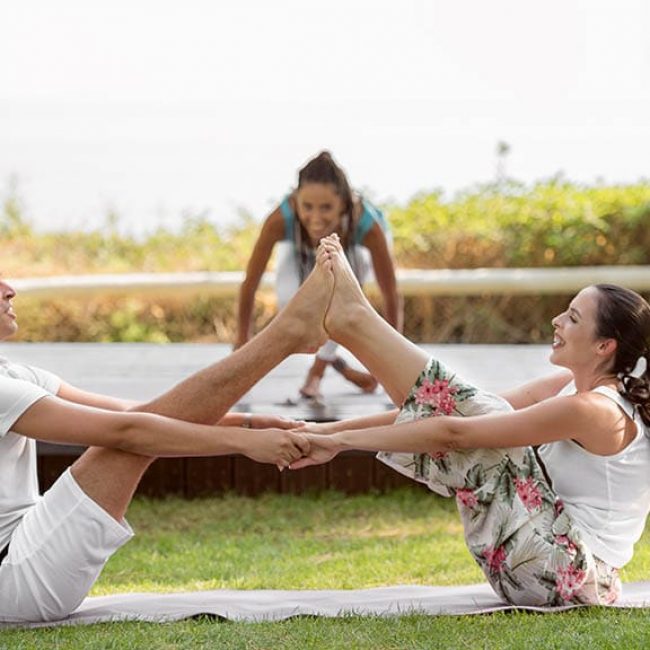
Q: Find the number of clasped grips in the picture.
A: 2